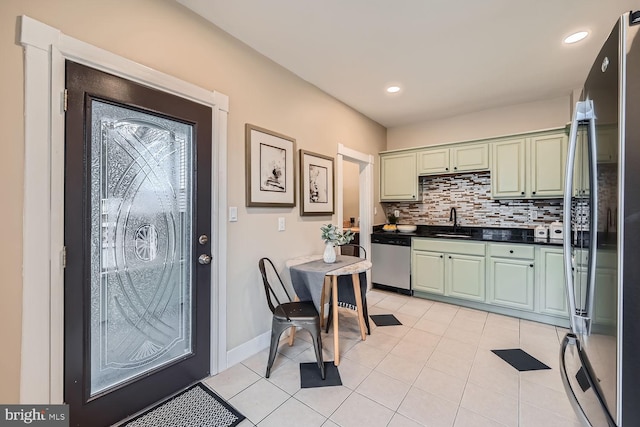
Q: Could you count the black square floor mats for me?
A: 3